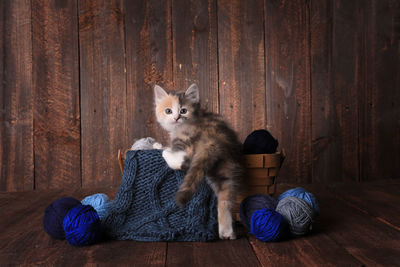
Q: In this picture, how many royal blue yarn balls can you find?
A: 2